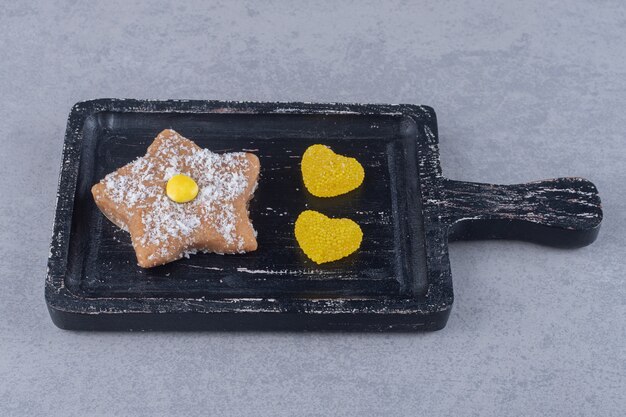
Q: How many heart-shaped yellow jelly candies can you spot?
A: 2